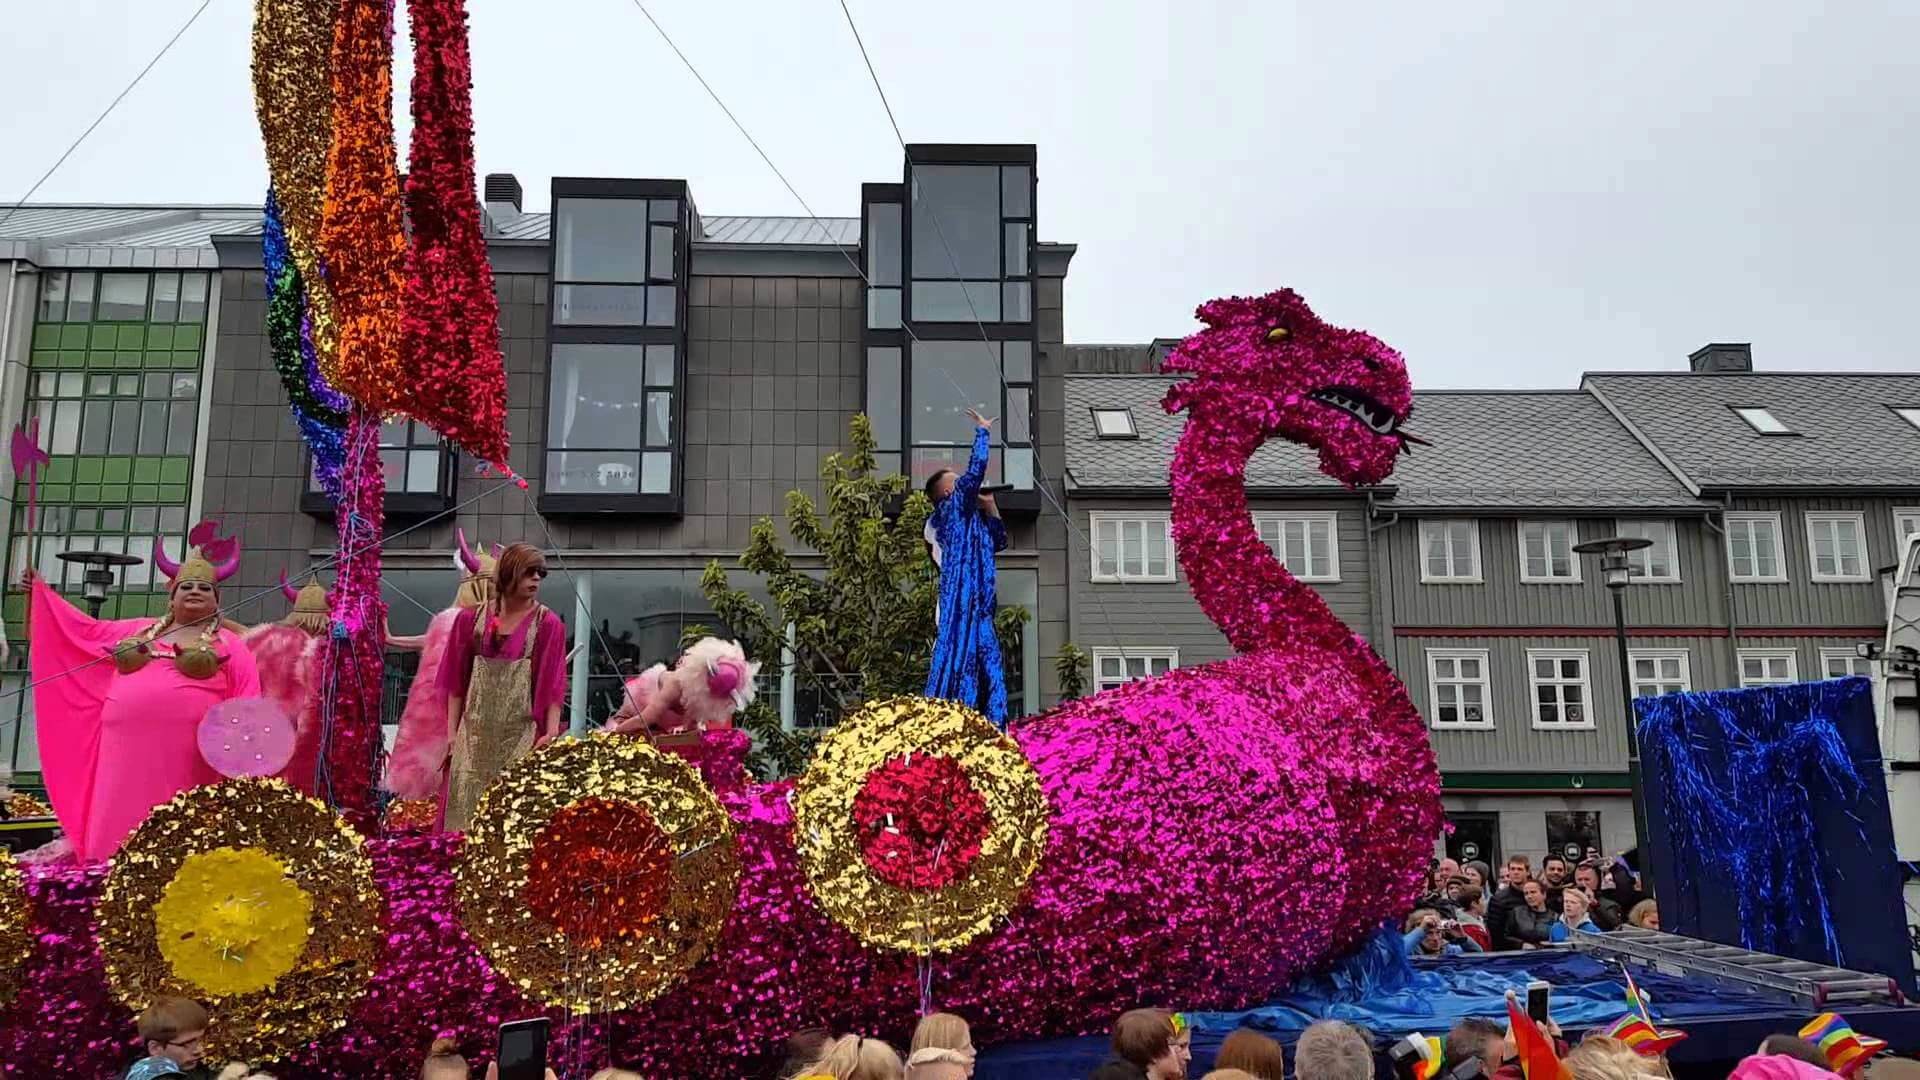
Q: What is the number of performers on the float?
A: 6